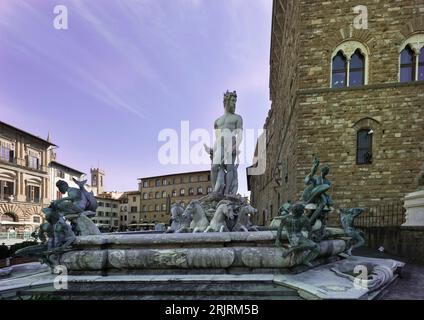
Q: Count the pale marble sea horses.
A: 4